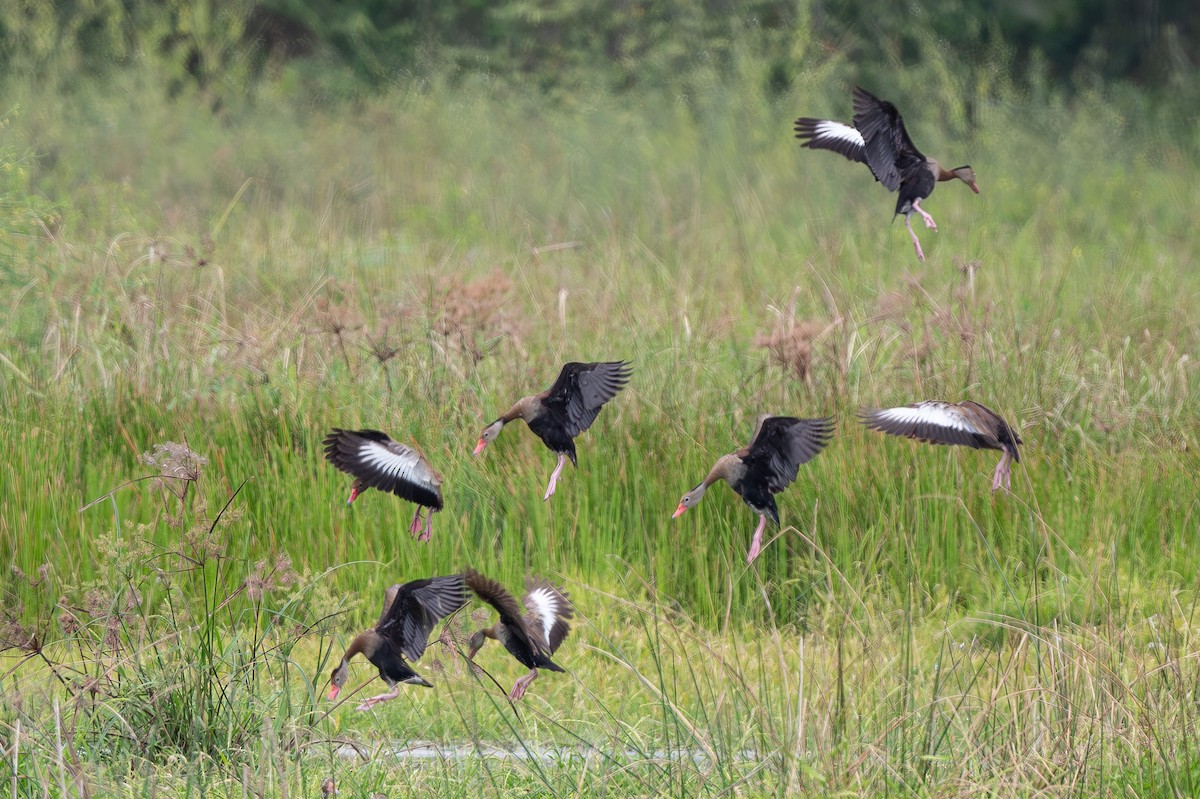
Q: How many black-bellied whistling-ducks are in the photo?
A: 7